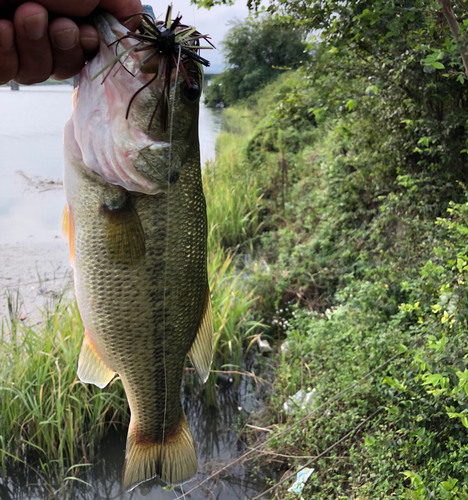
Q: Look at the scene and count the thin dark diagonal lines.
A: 2